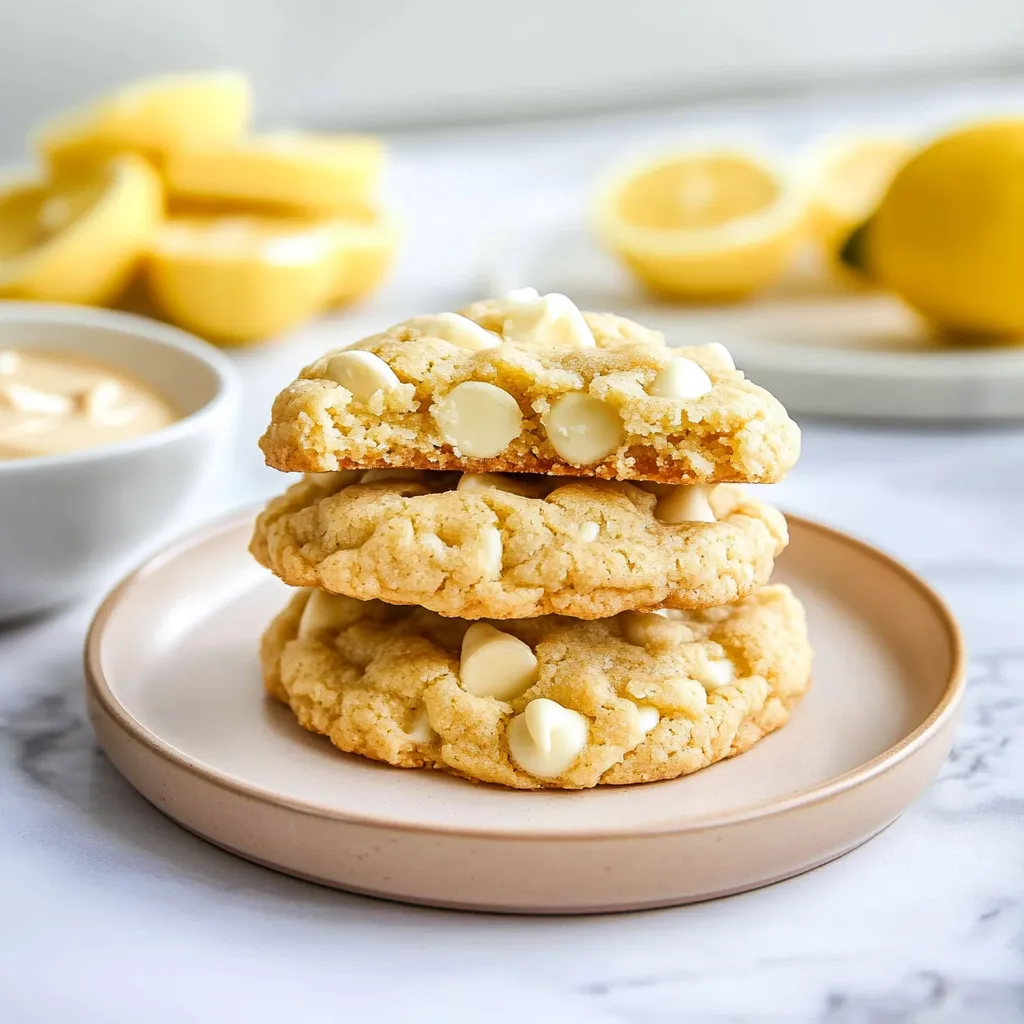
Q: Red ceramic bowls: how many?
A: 0